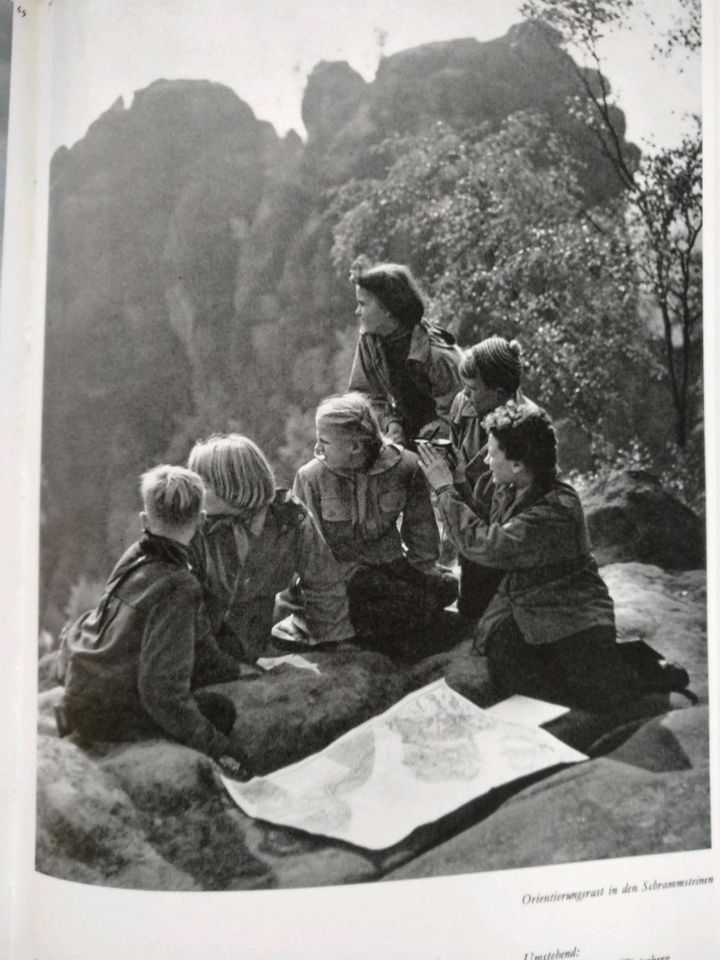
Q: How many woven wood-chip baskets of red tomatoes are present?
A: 0